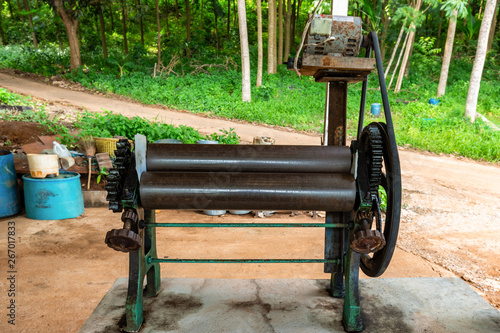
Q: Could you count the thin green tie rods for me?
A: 2